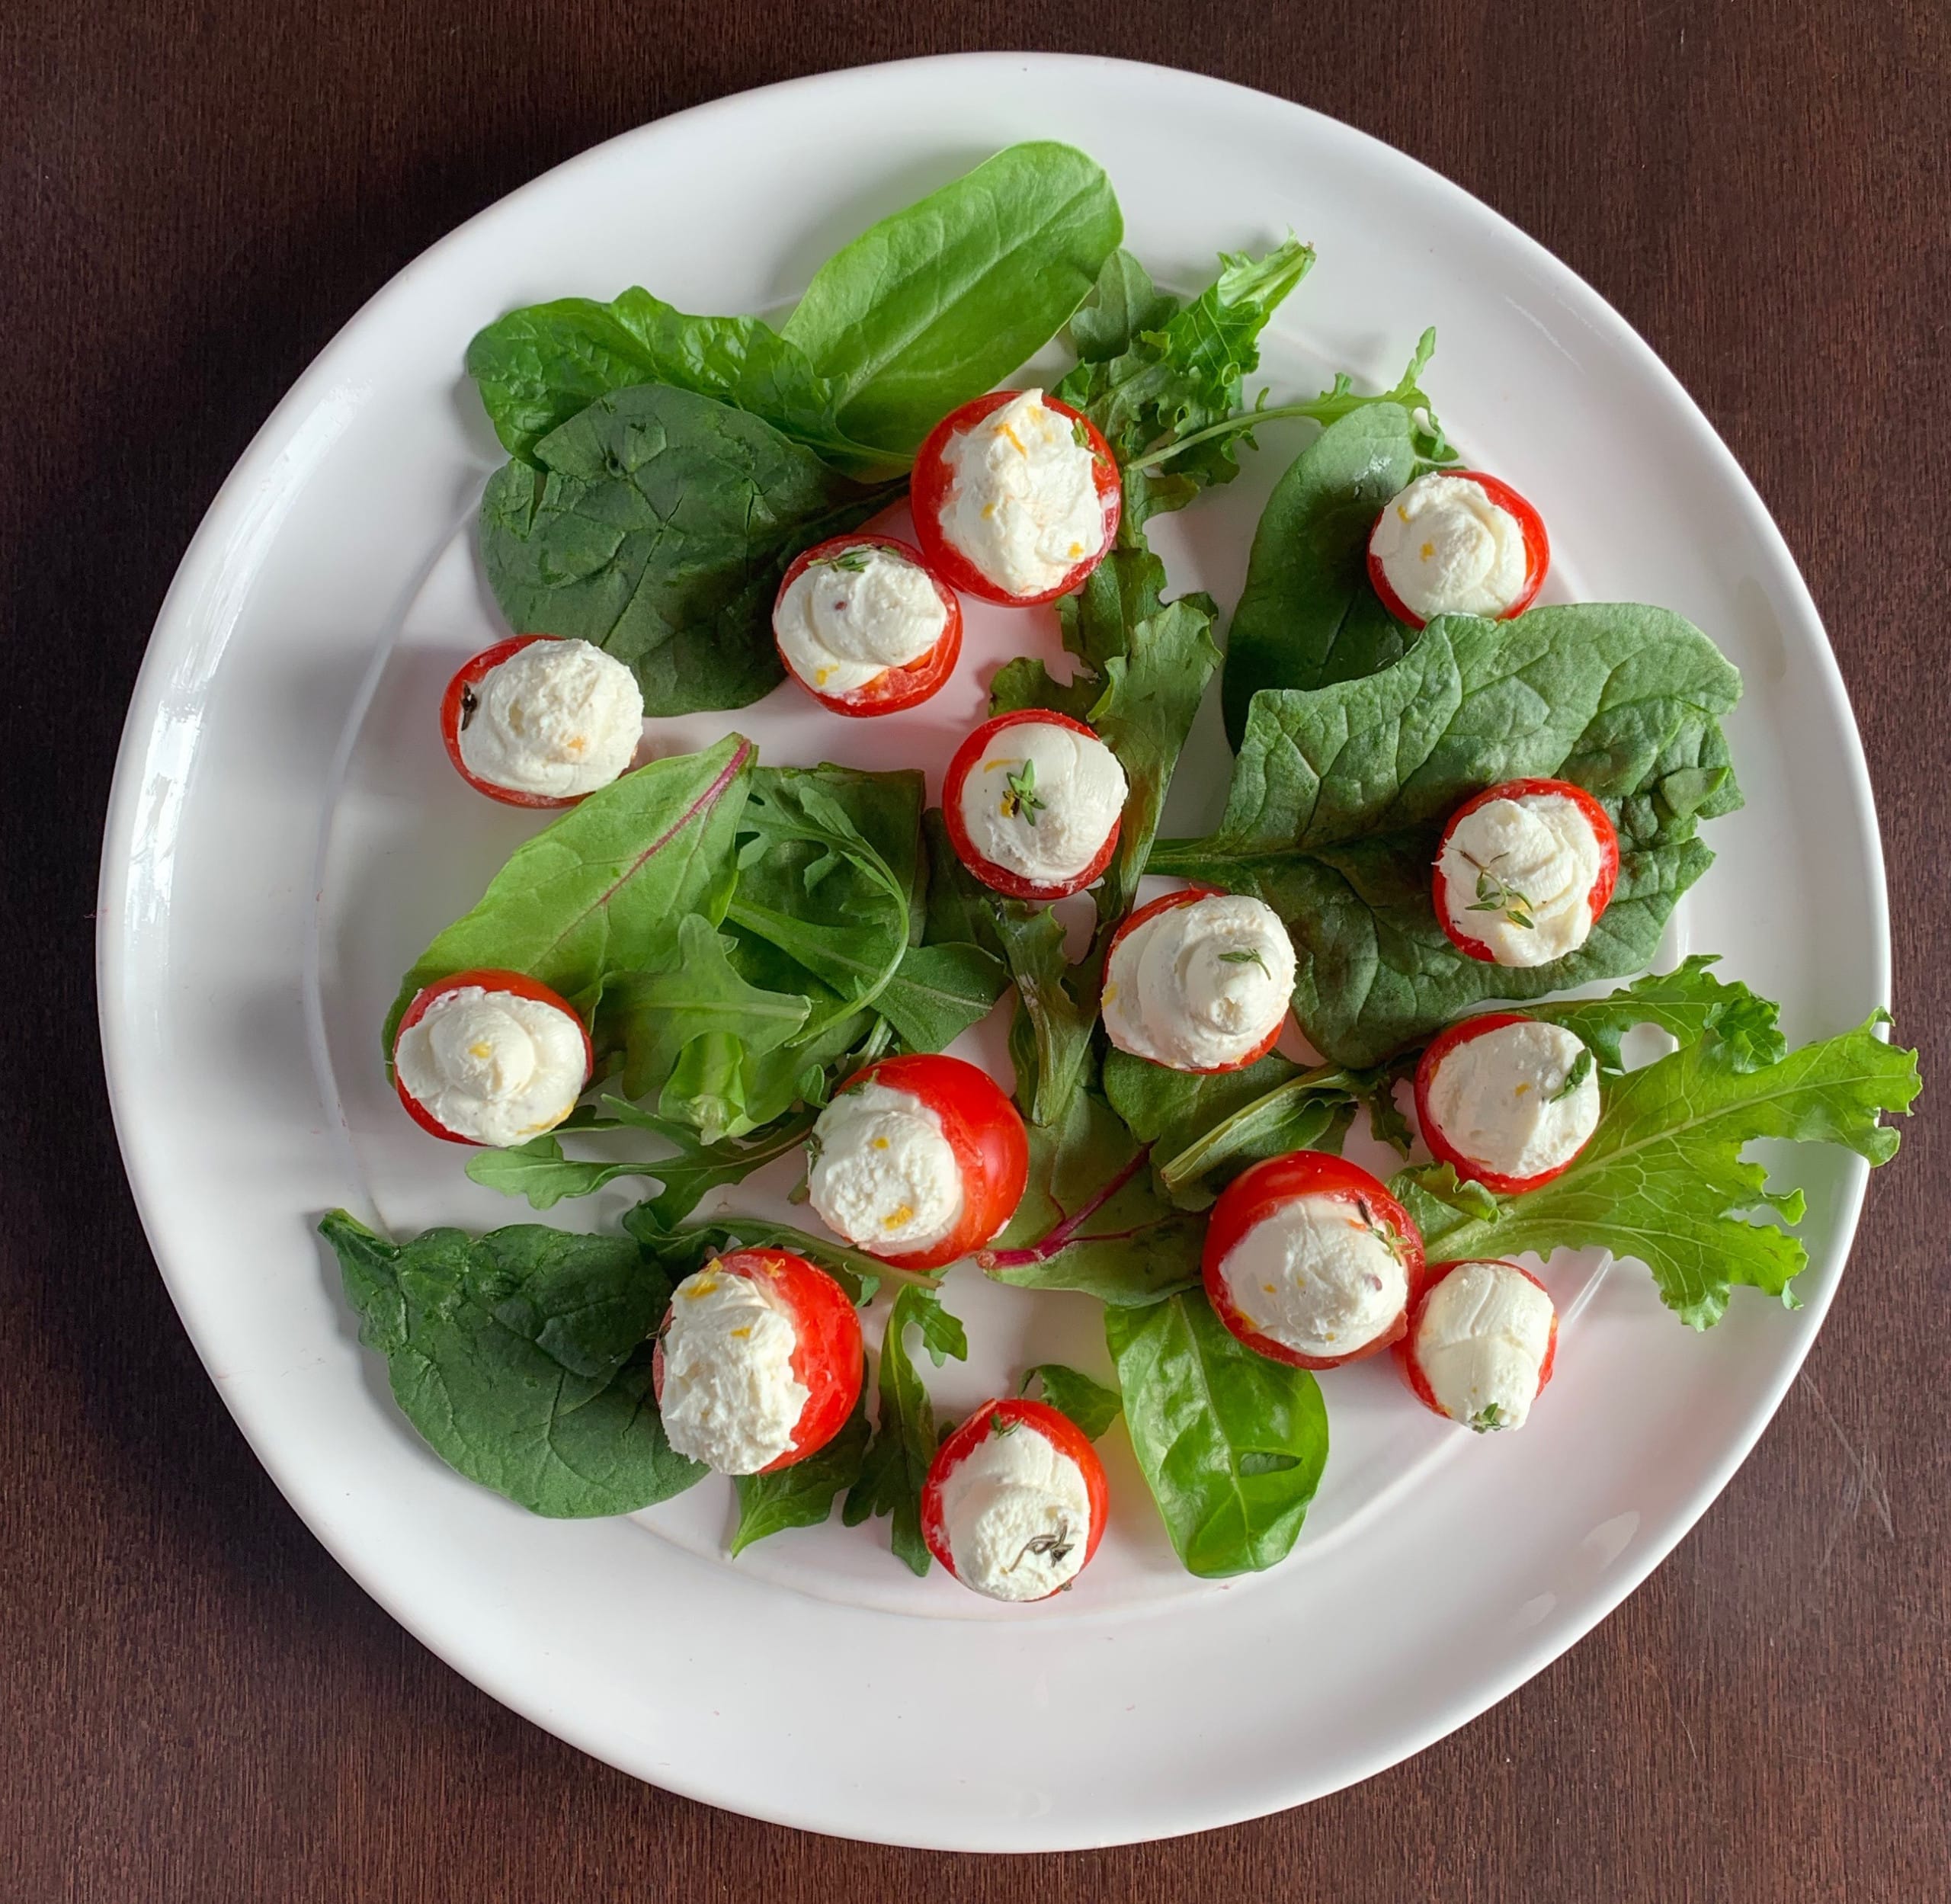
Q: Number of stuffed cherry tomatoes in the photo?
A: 14